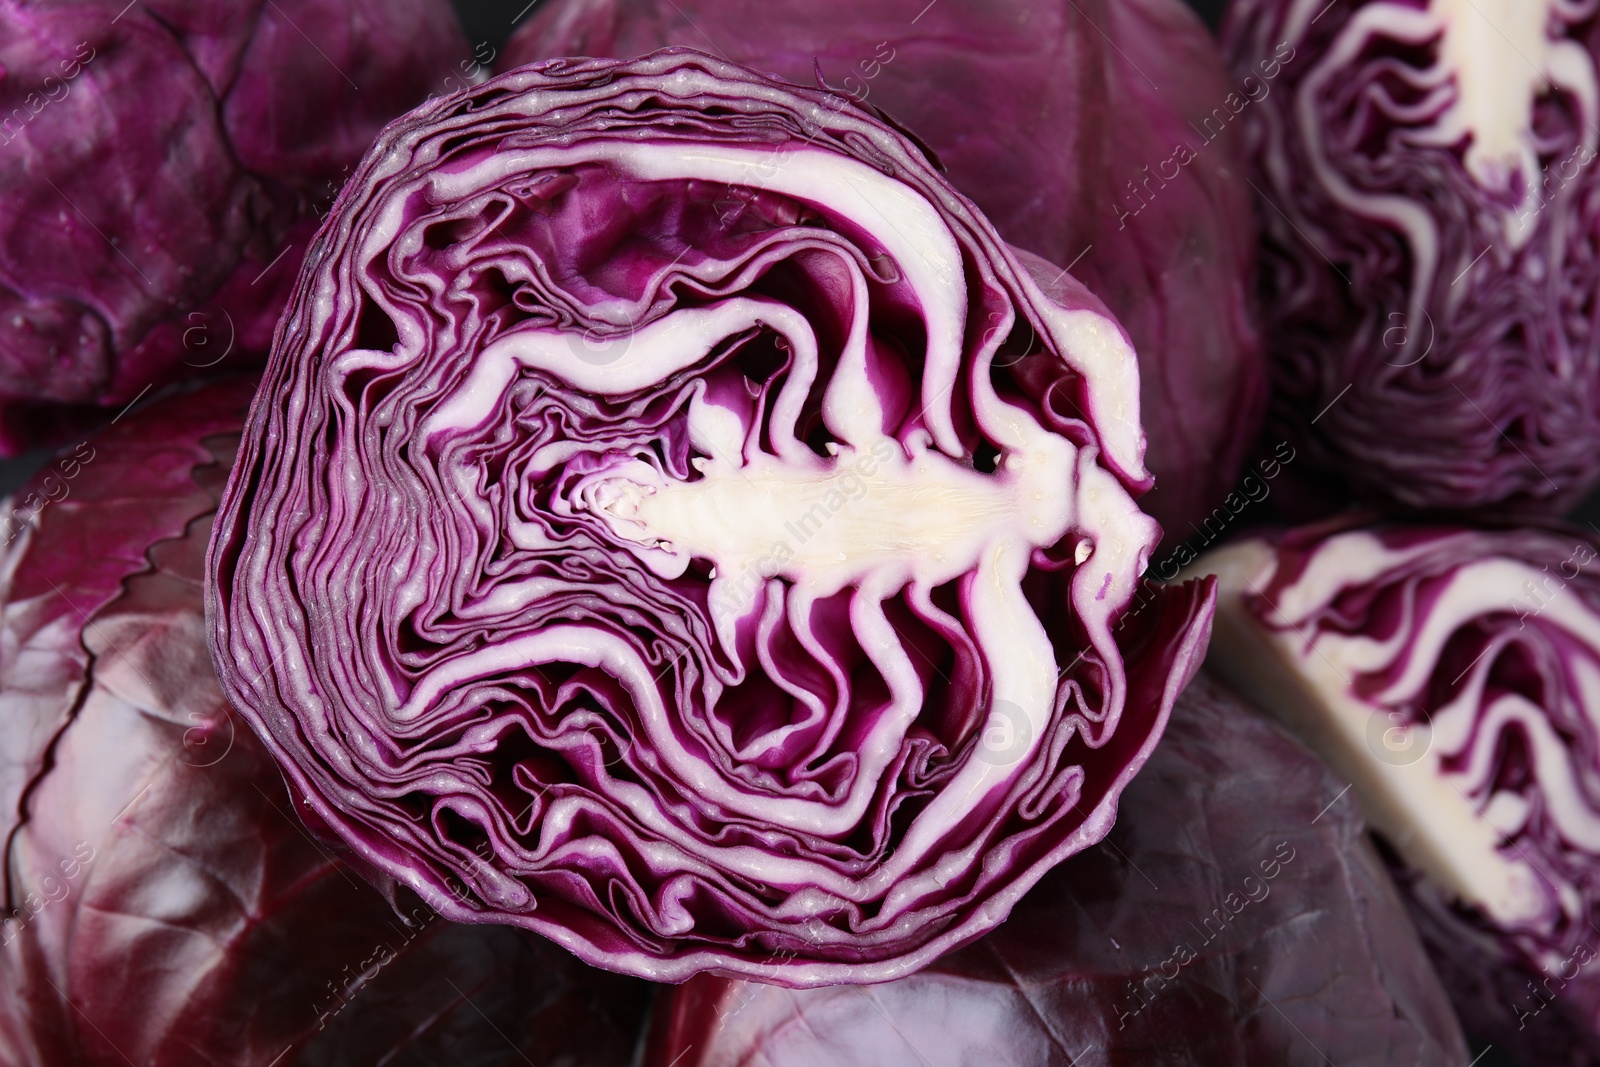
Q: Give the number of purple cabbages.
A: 7